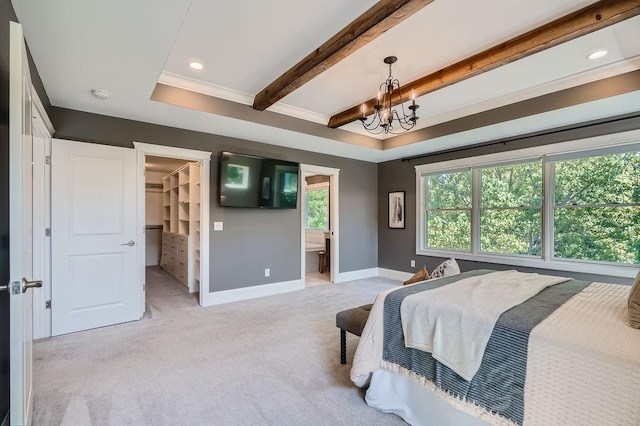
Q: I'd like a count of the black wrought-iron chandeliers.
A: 1